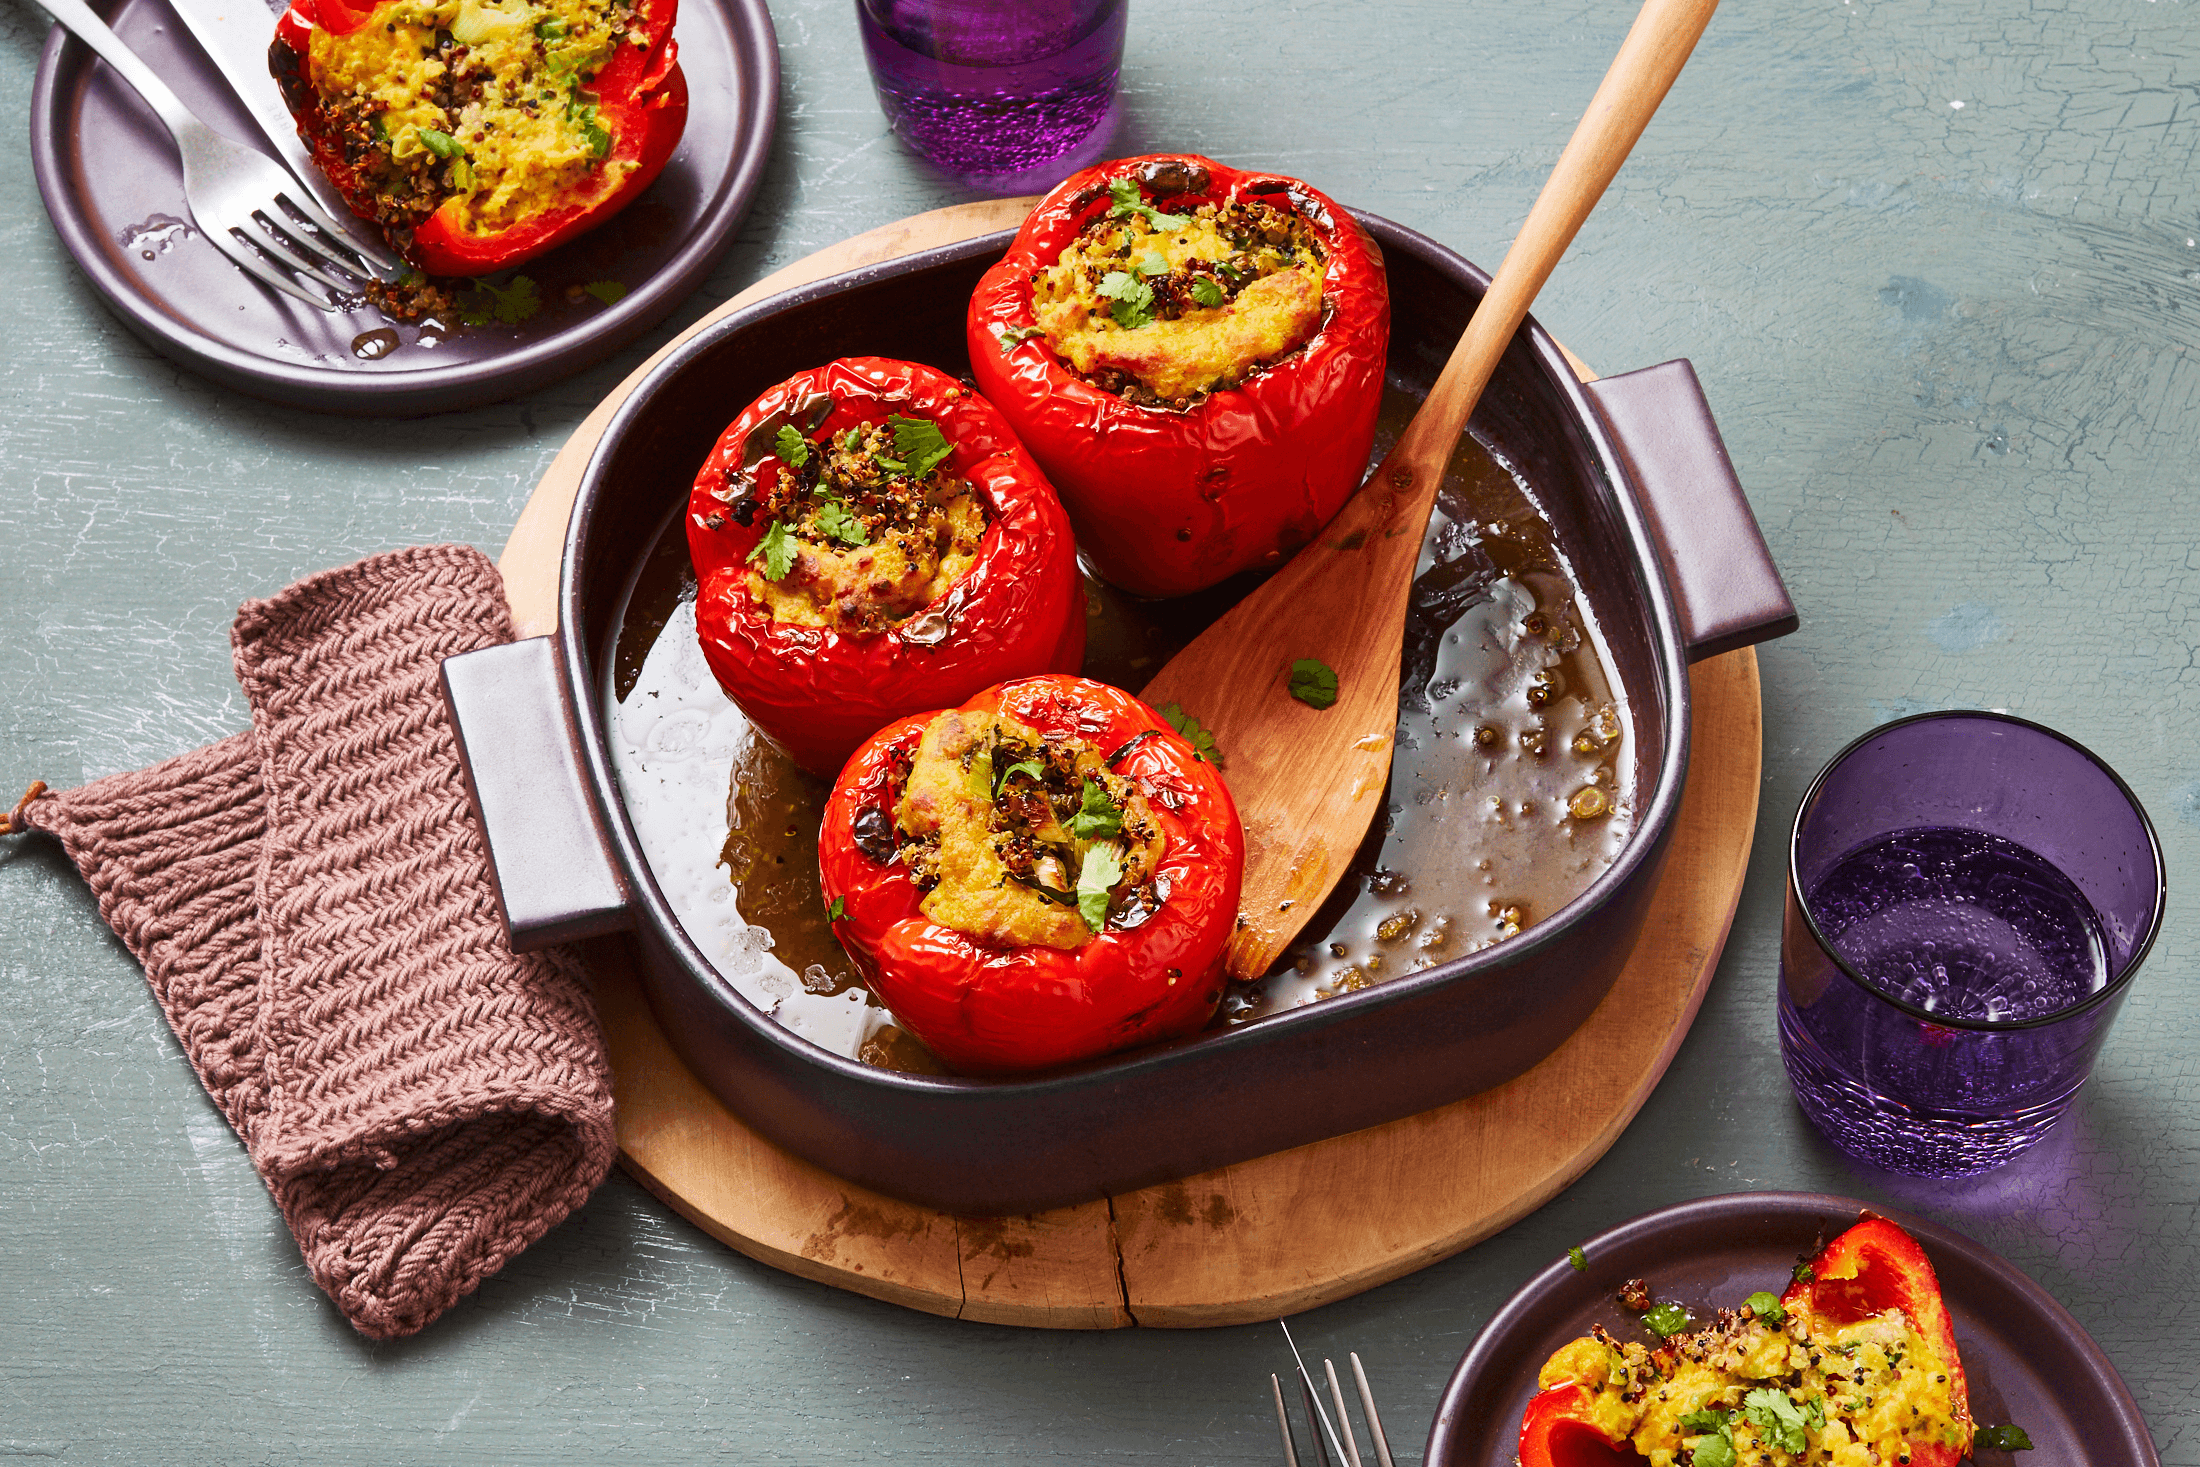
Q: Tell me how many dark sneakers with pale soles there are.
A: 0